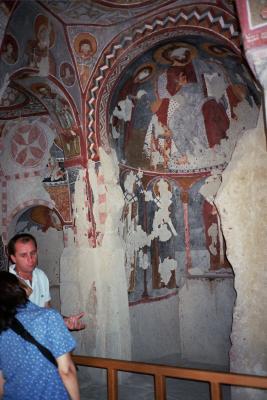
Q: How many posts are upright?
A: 3